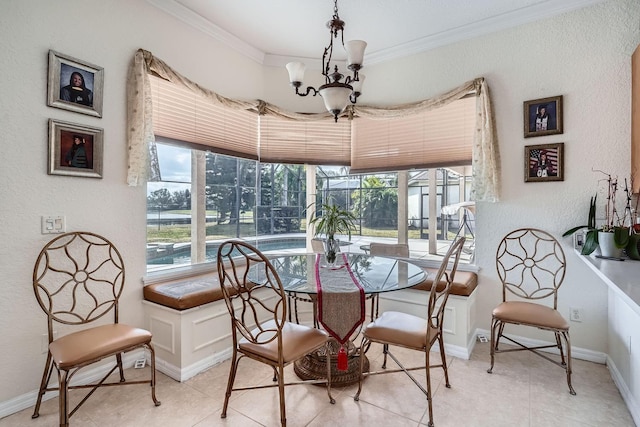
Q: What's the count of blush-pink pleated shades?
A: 3